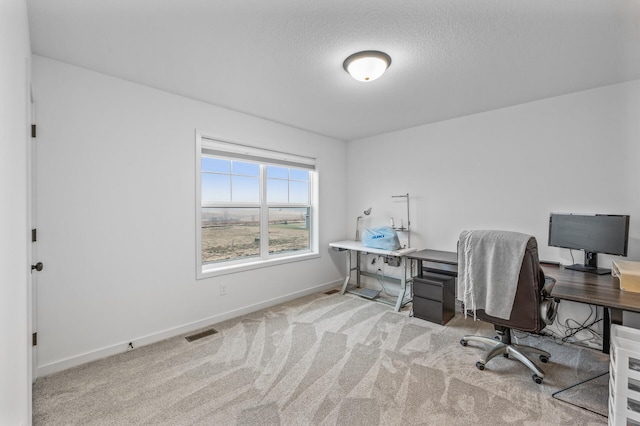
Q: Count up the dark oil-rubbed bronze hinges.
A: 3